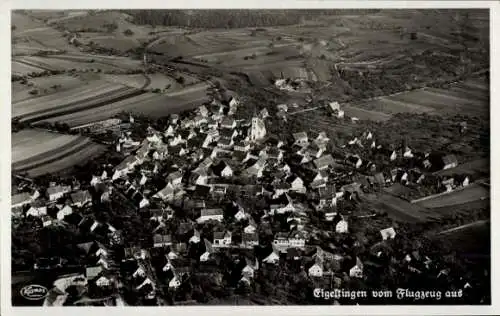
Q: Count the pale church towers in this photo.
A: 1